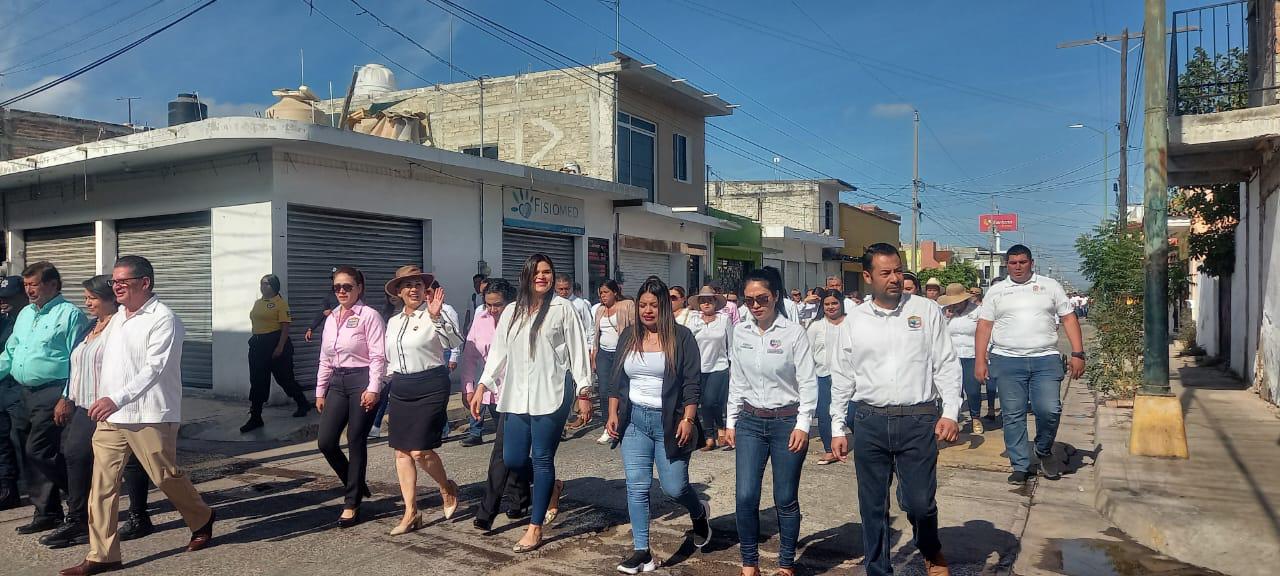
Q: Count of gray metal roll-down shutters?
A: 5